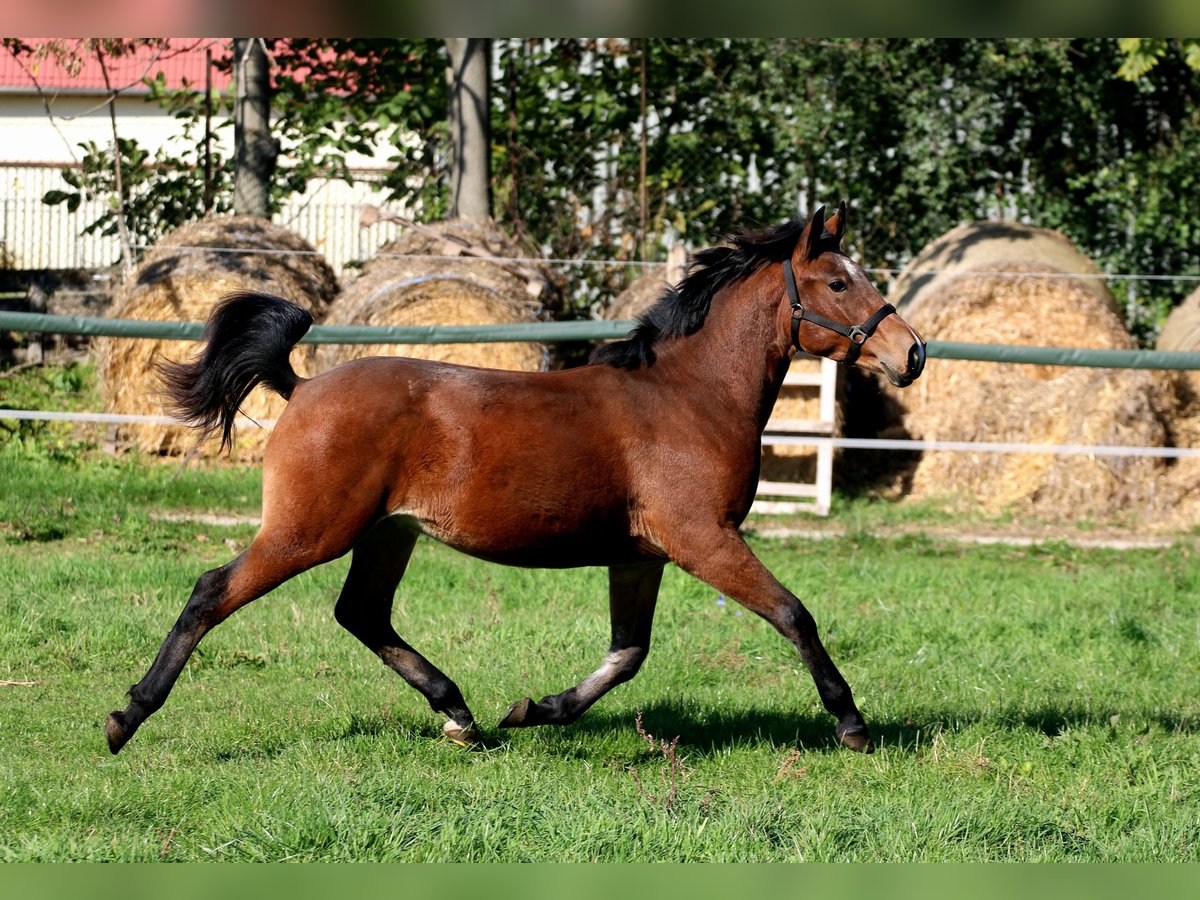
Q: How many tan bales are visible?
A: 5